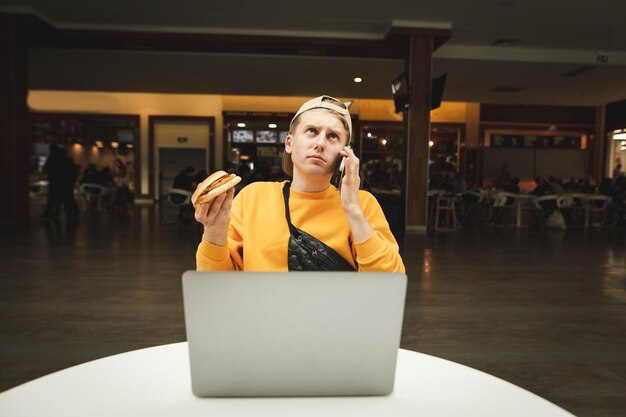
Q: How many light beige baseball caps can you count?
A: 1